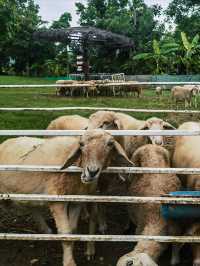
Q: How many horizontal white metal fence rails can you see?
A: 6